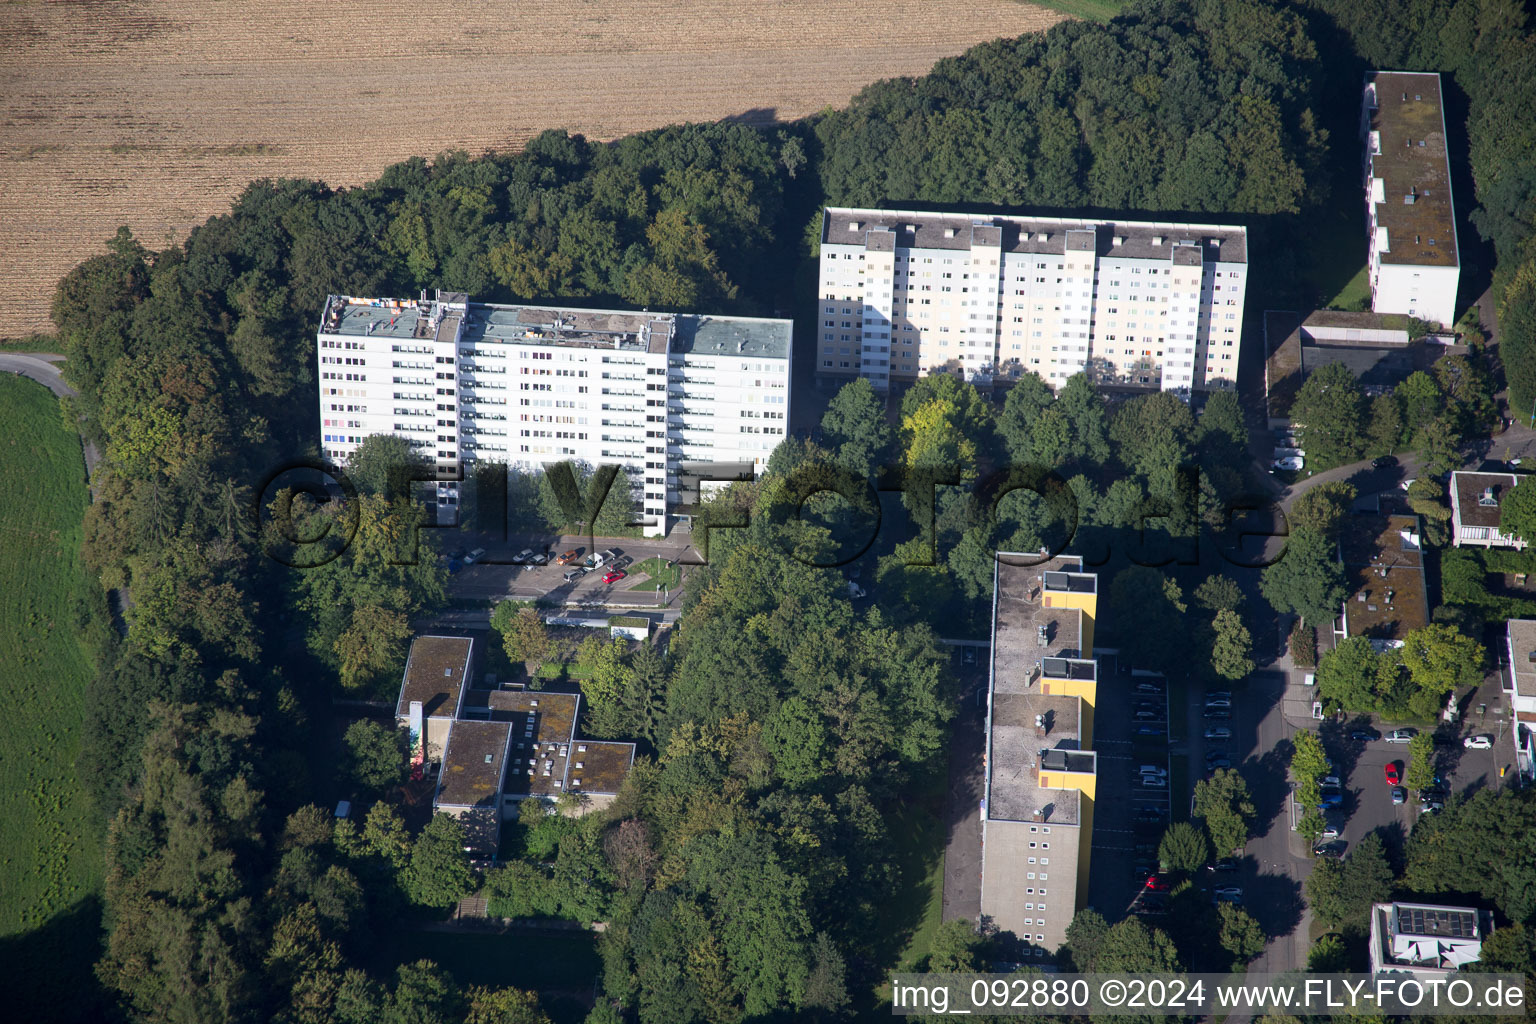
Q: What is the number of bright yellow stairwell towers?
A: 3